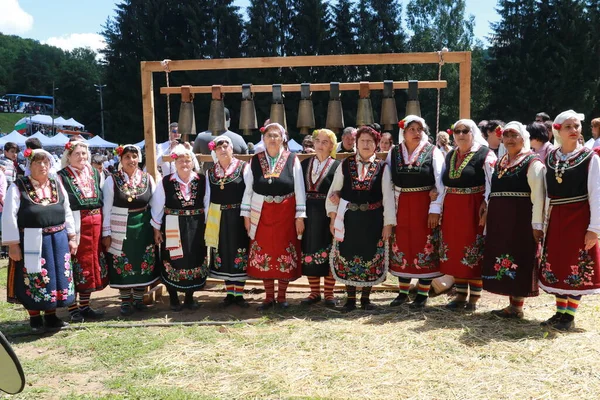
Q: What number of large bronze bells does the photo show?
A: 9